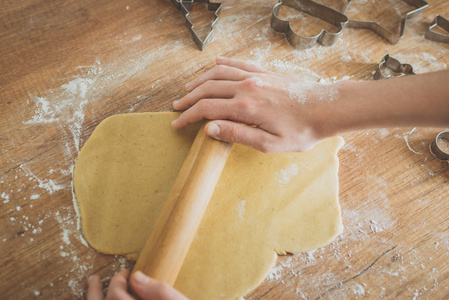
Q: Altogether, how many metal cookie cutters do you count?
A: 6